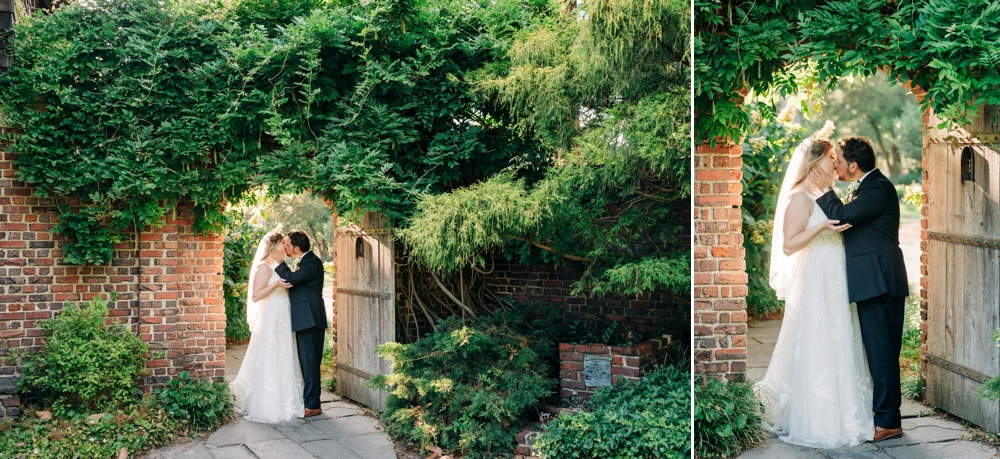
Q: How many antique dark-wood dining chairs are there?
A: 0